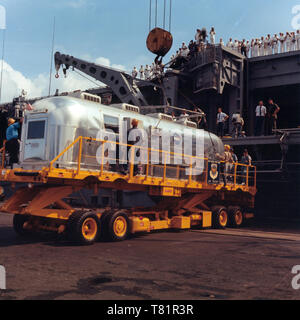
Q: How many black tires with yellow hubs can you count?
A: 4